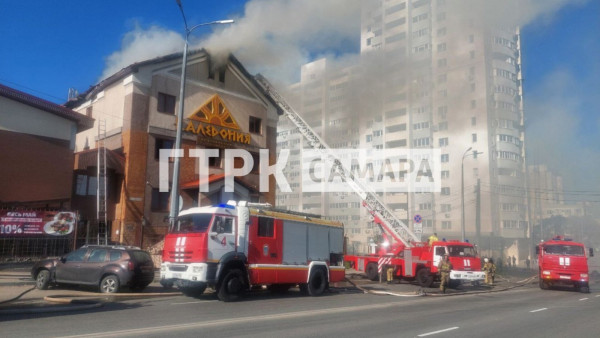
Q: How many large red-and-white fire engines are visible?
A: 3